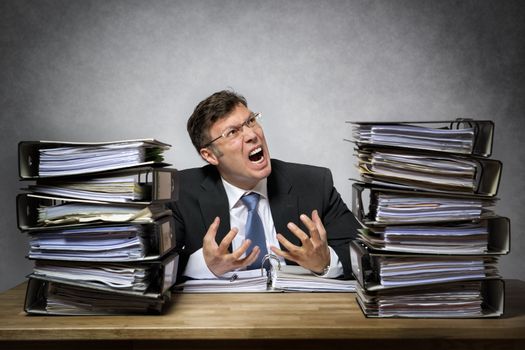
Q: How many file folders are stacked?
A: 12